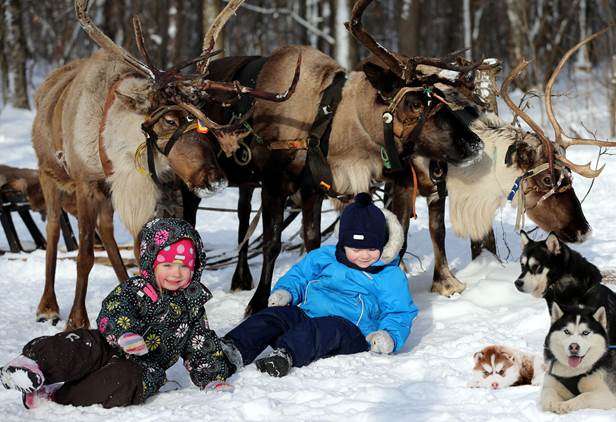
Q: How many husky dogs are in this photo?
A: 3